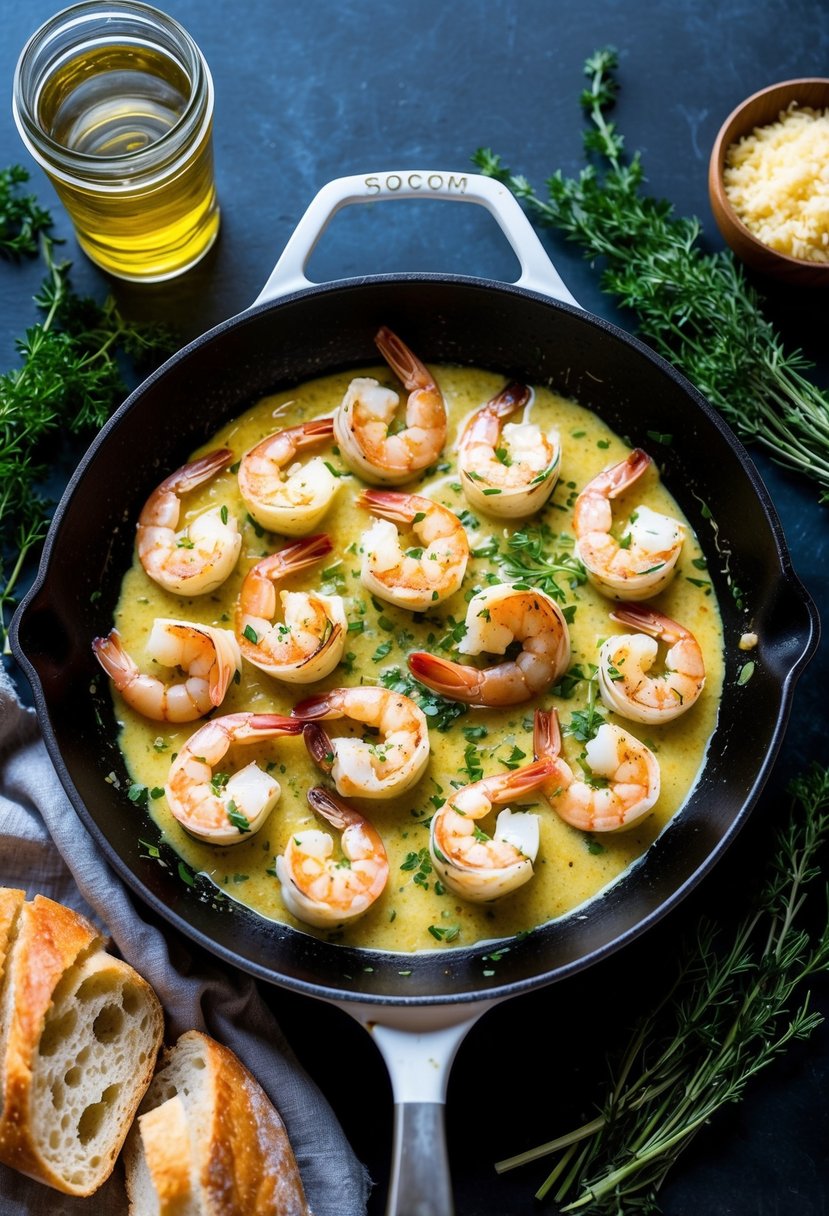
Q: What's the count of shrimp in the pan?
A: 15